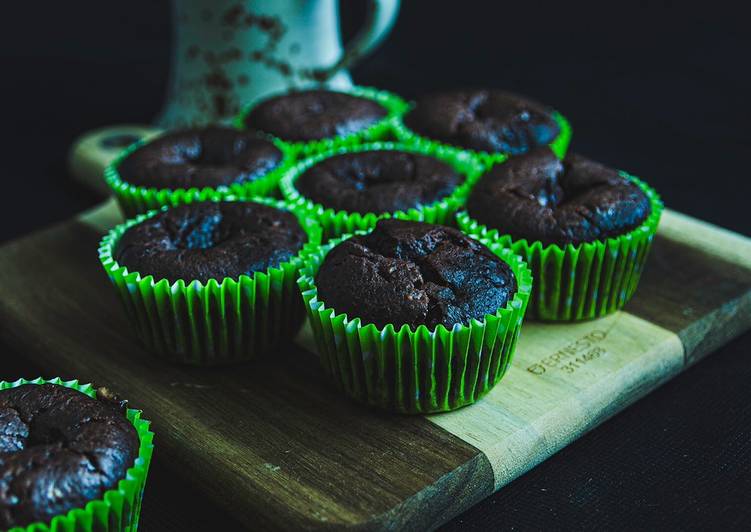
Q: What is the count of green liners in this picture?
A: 8